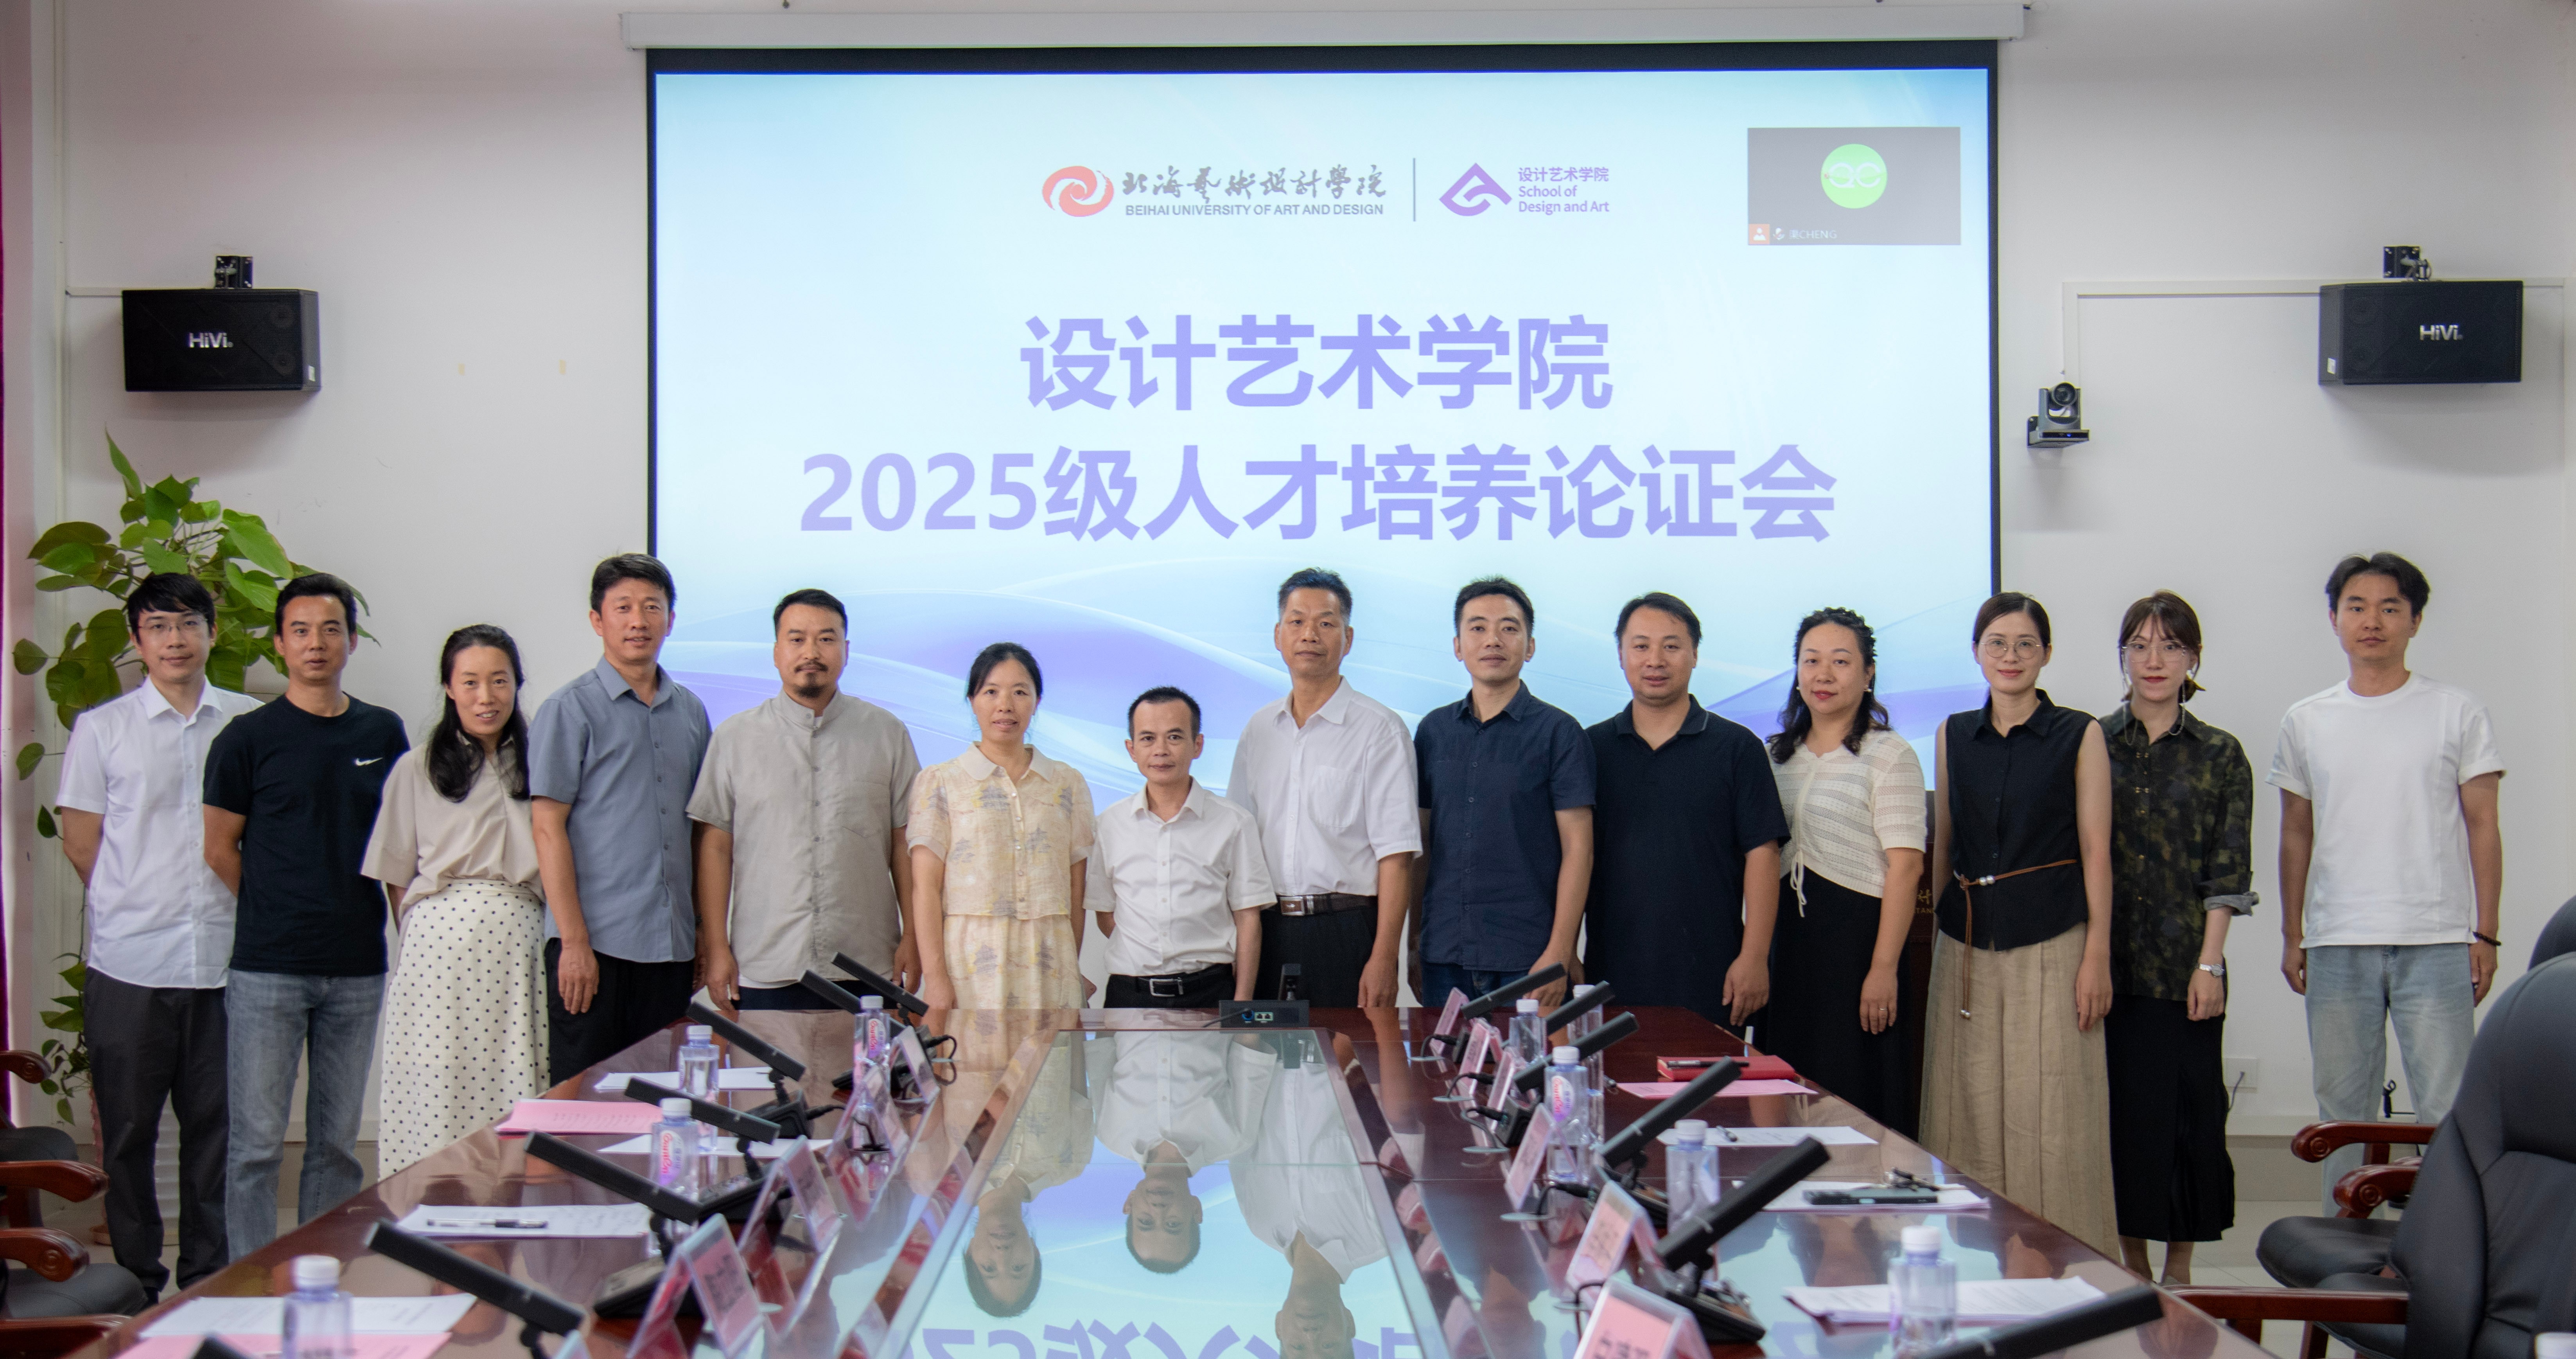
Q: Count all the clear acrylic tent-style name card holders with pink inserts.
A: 11